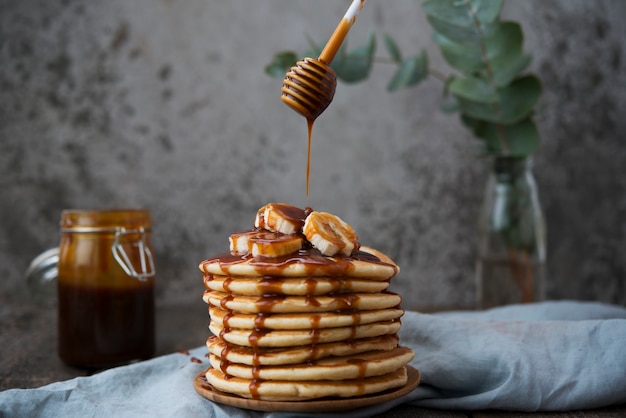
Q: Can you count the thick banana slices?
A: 4